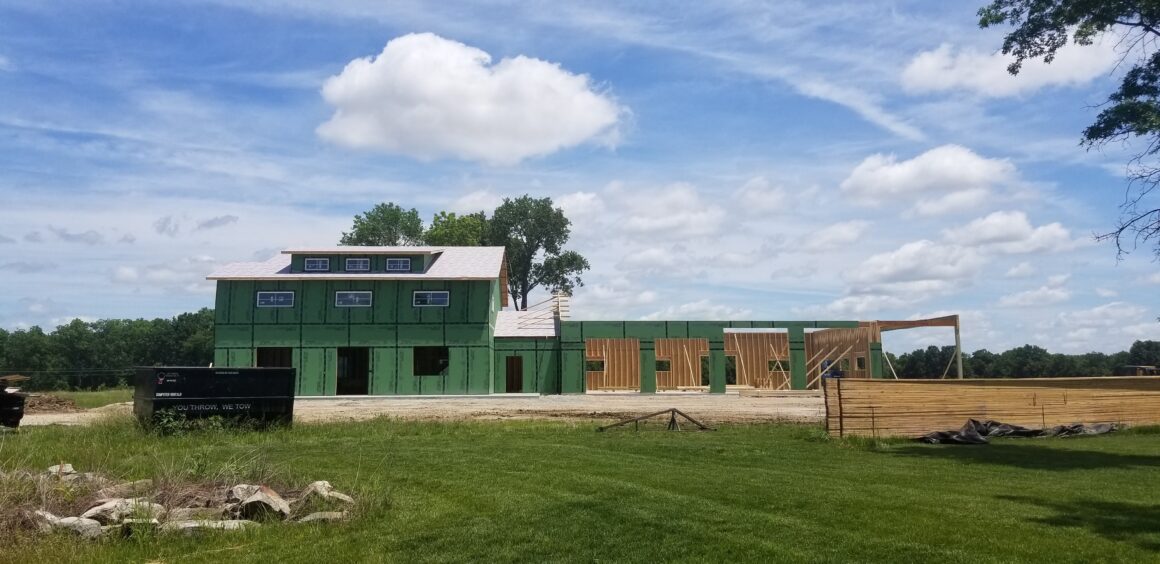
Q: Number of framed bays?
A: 4